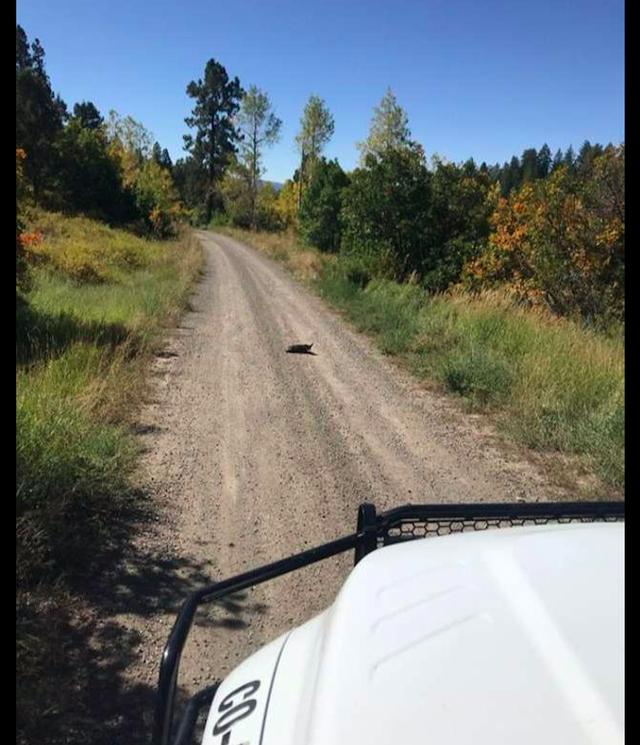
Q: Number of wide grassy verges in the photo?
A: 2